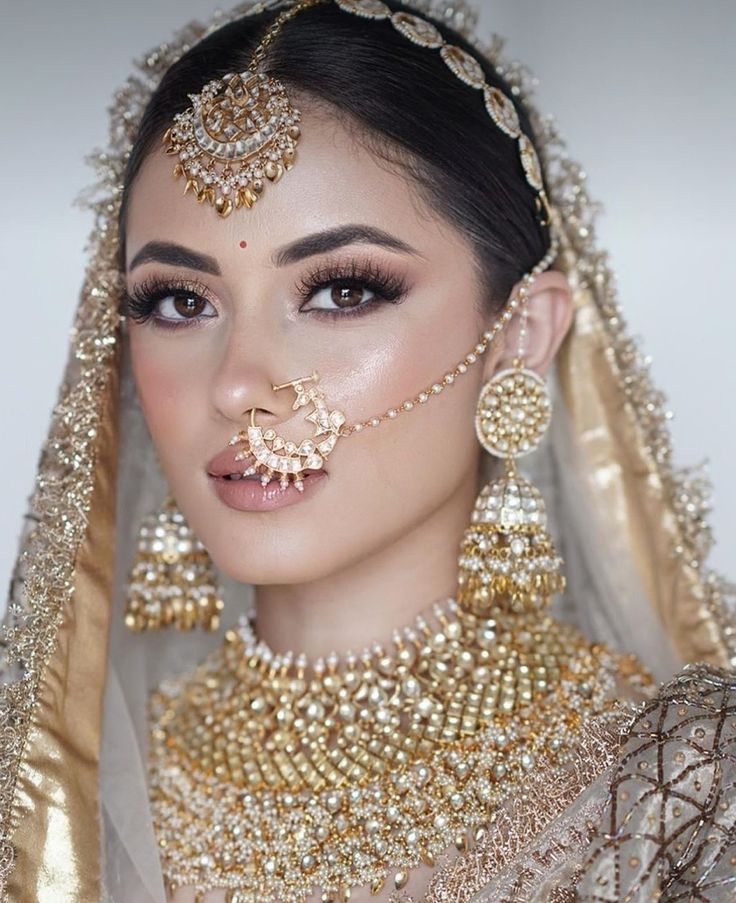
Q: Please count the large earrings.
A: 2